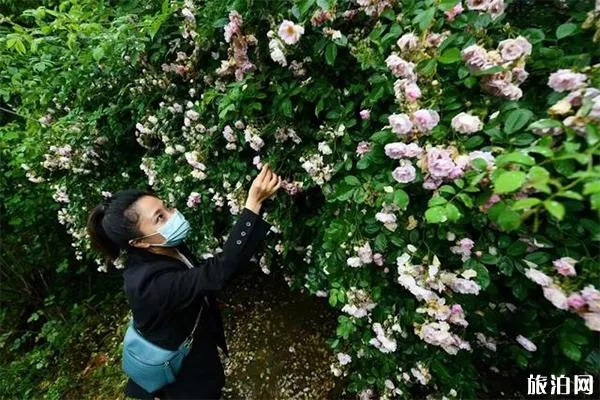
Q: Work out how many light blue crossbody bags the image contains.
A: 1